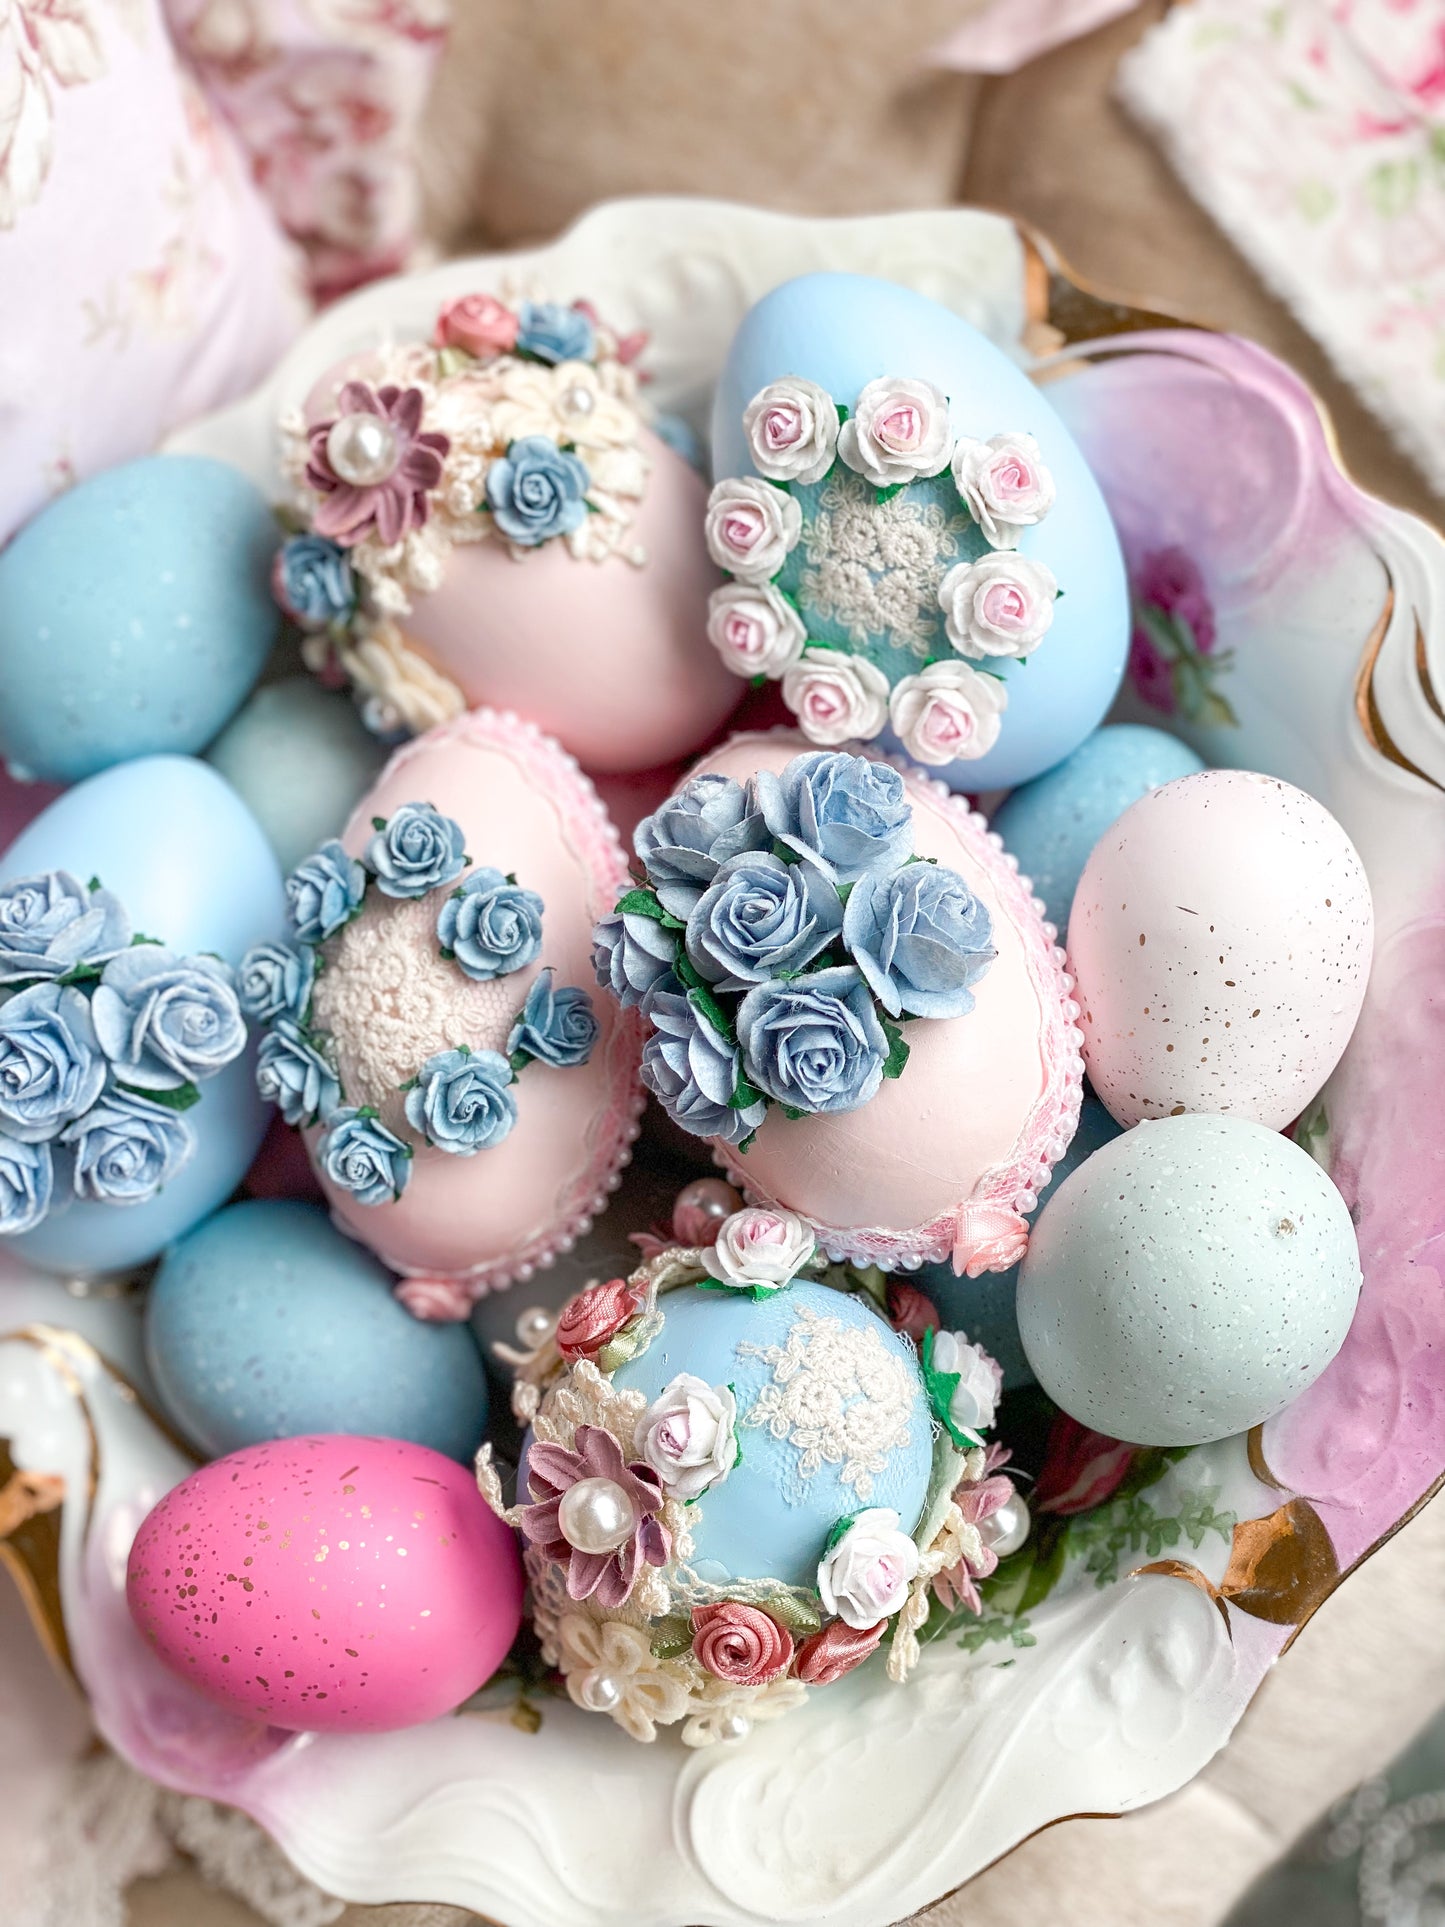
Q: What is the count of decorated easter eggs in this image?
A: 6